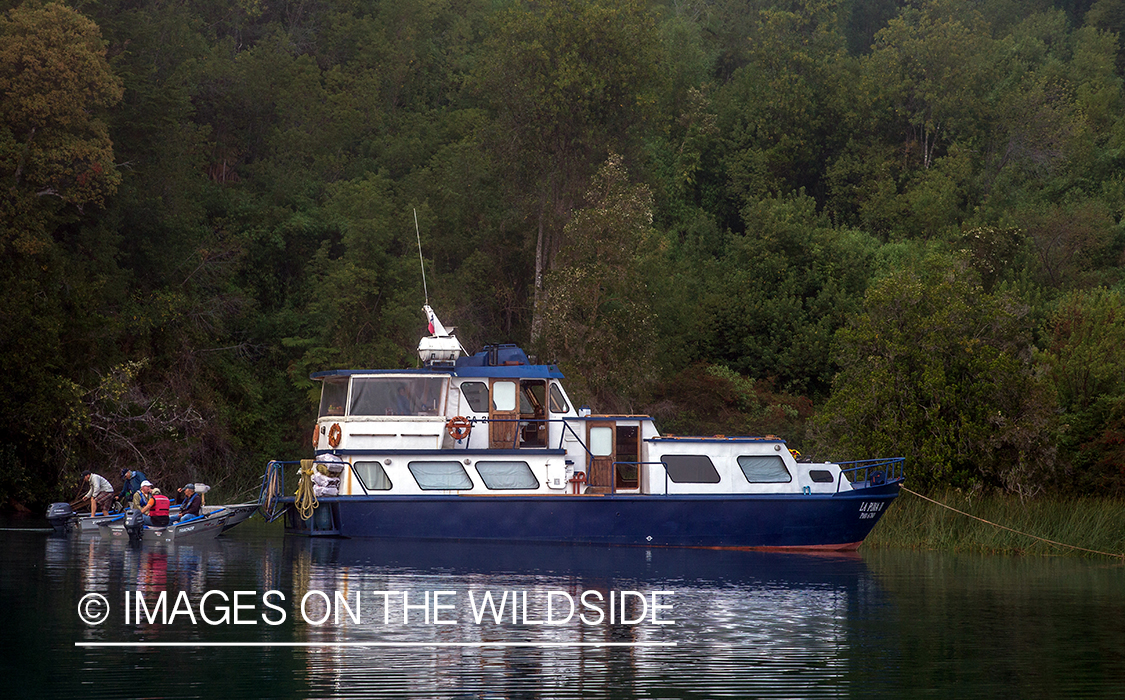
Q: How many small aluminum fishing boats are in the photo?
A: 2